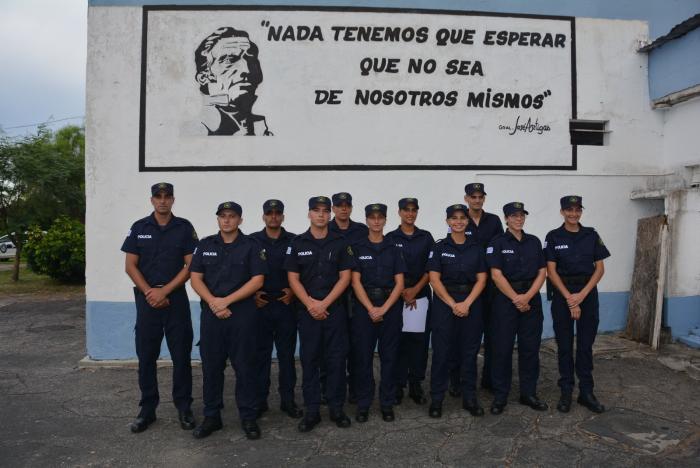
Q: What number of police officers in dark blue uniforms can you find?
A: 11